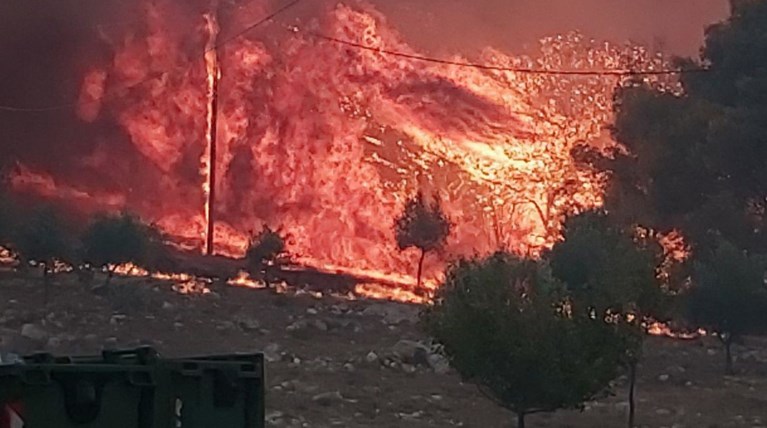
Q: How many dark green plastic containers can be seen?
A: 2